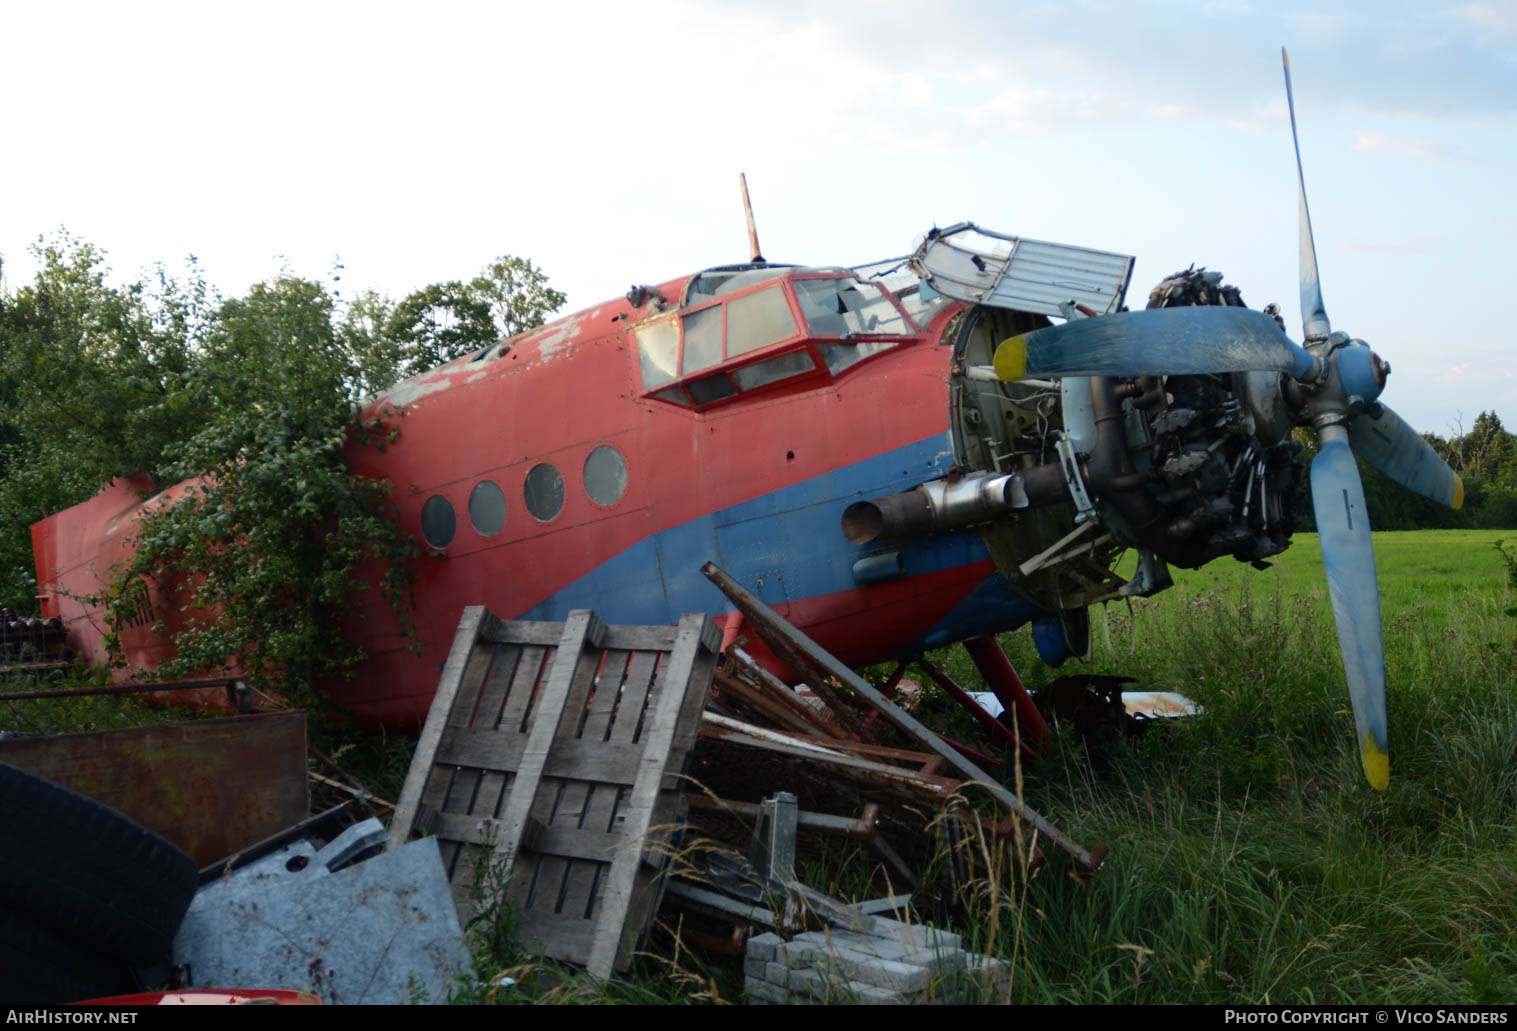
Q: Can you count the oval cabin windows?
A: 4